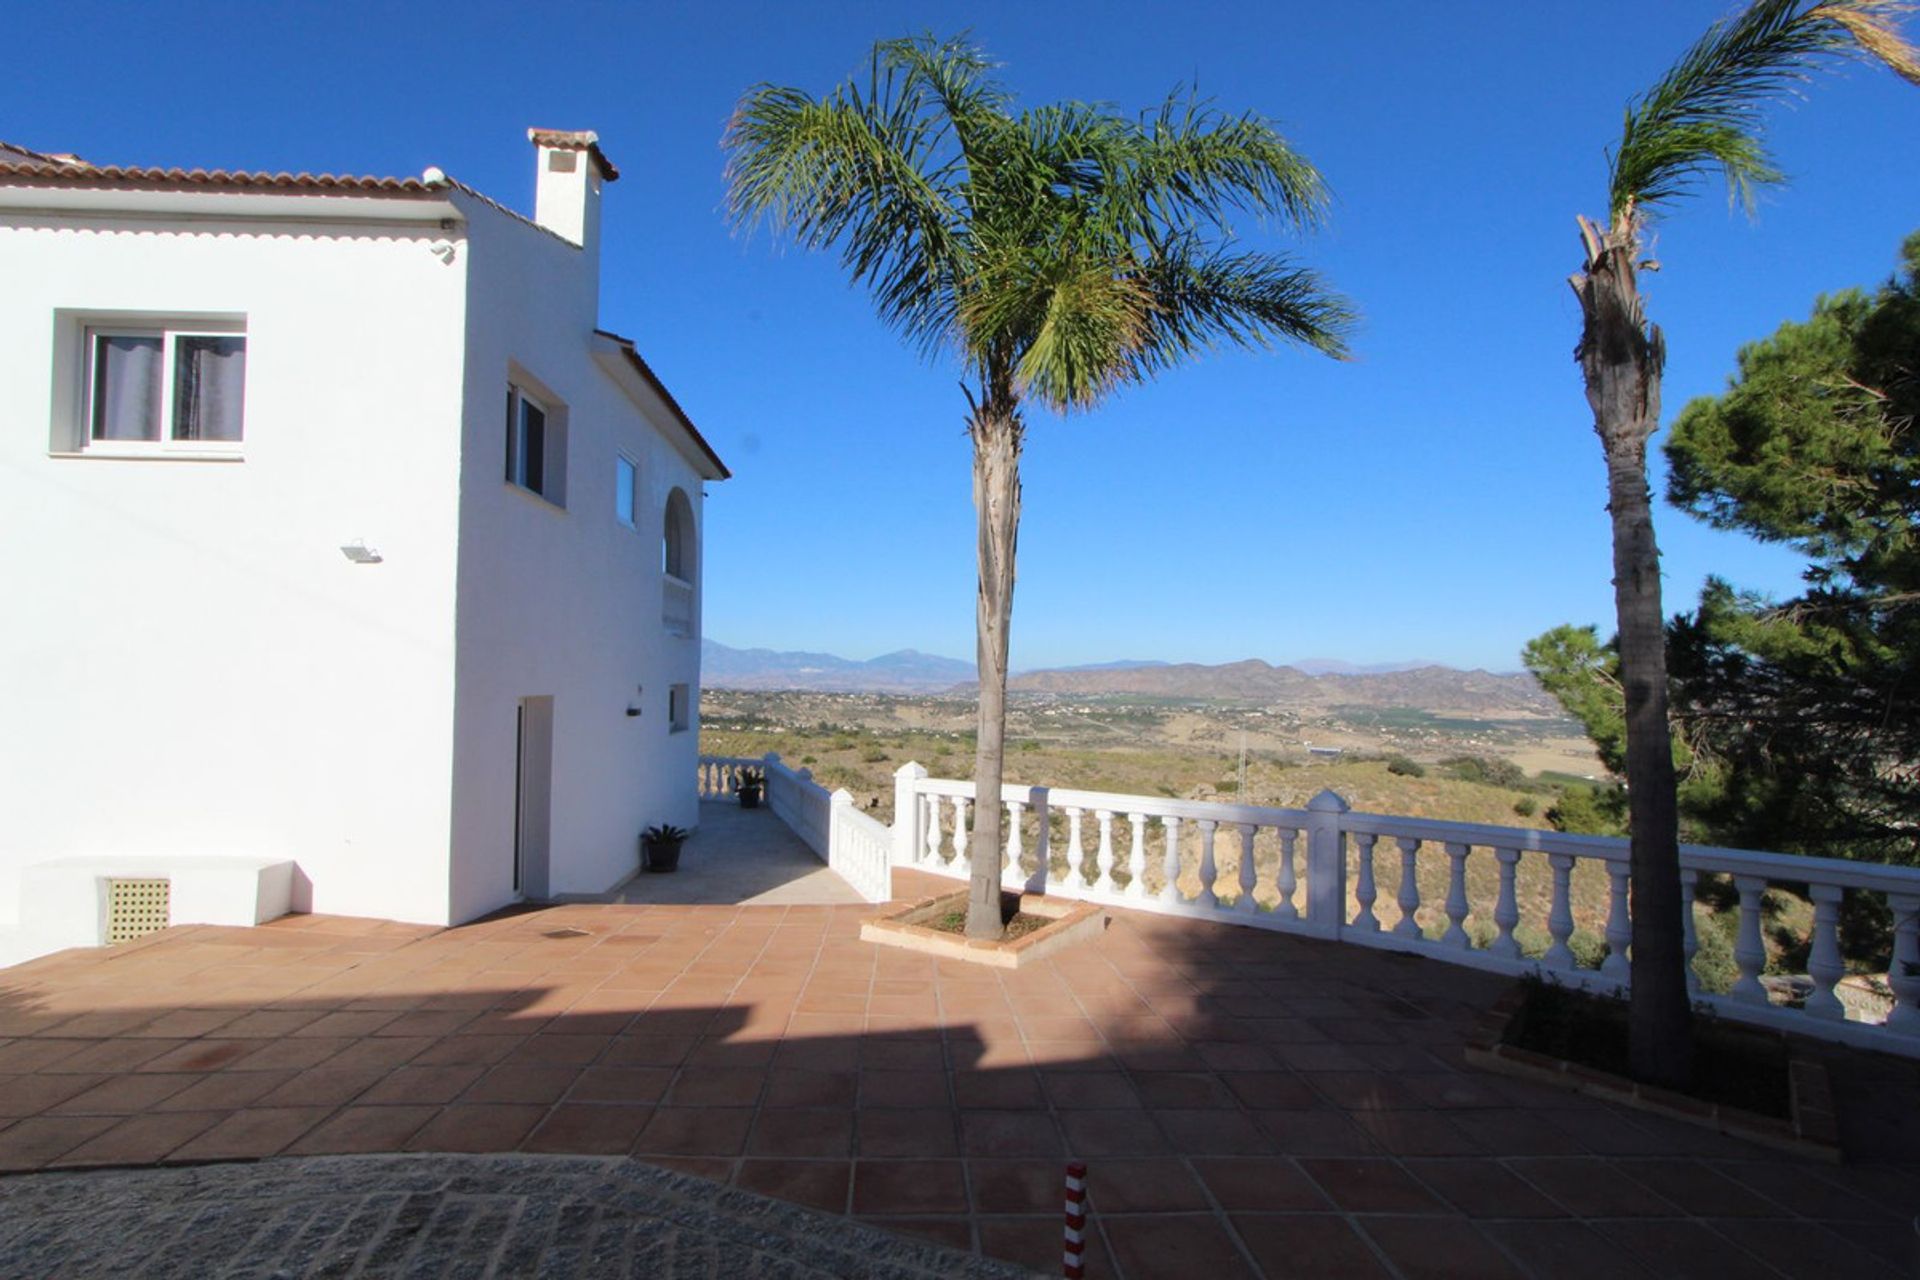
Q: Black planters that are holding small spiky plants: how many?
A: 2